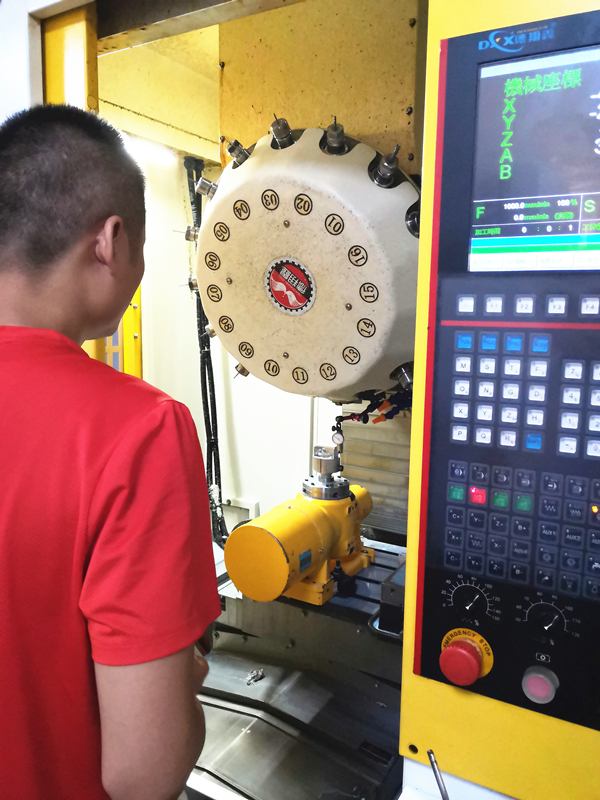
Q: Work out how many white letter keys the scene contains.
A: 15